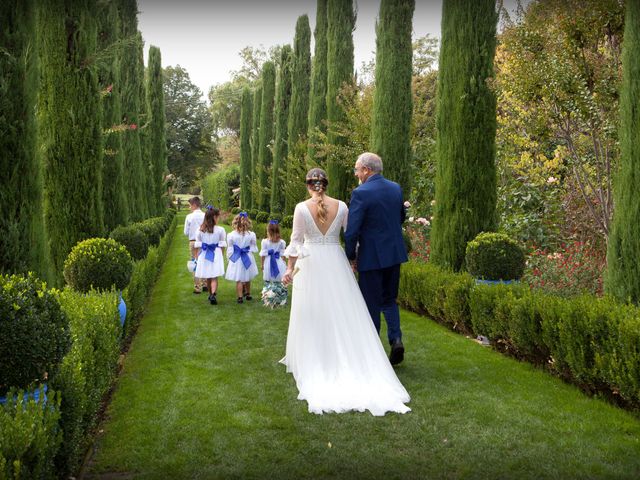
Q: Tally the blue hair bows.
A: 3